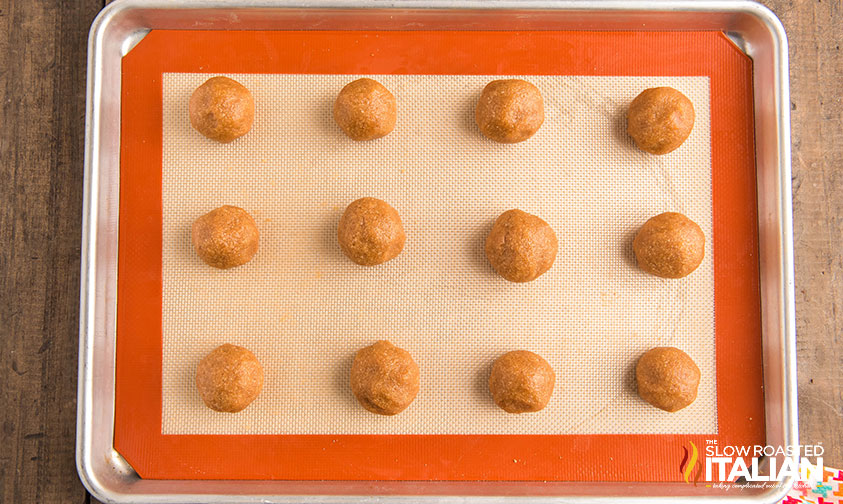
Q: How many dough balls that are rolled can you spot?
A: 12